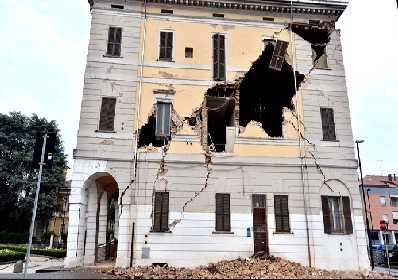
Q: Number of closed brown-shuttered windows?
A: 8